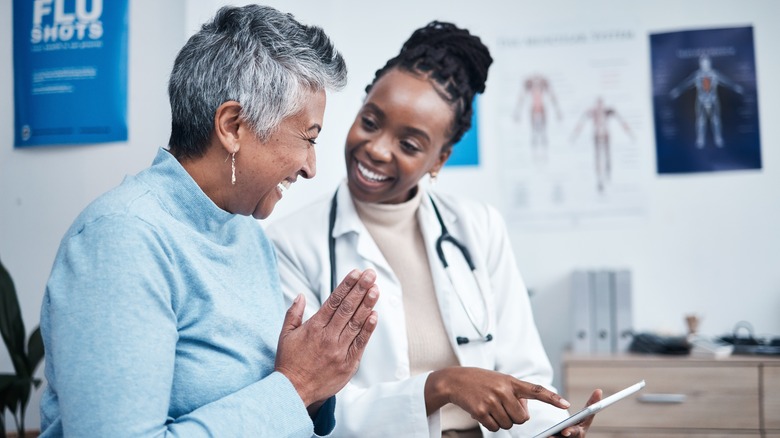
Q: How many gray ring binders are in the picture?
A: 3